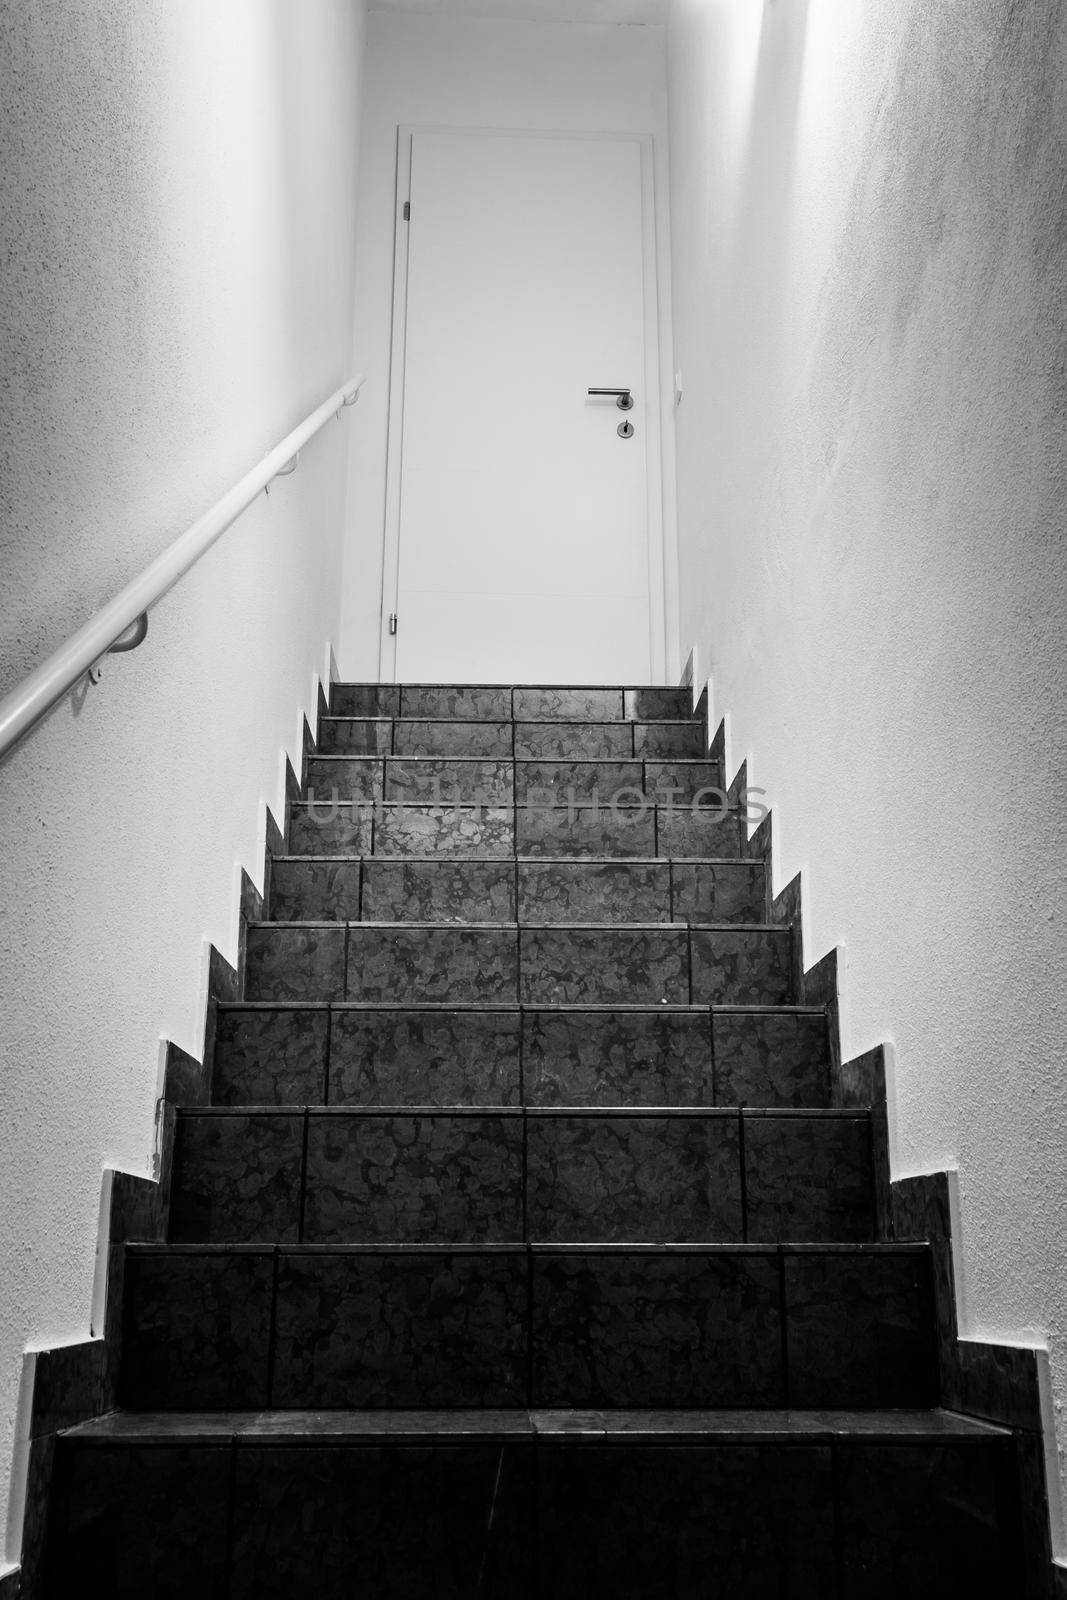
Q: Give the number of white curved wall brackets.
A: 3